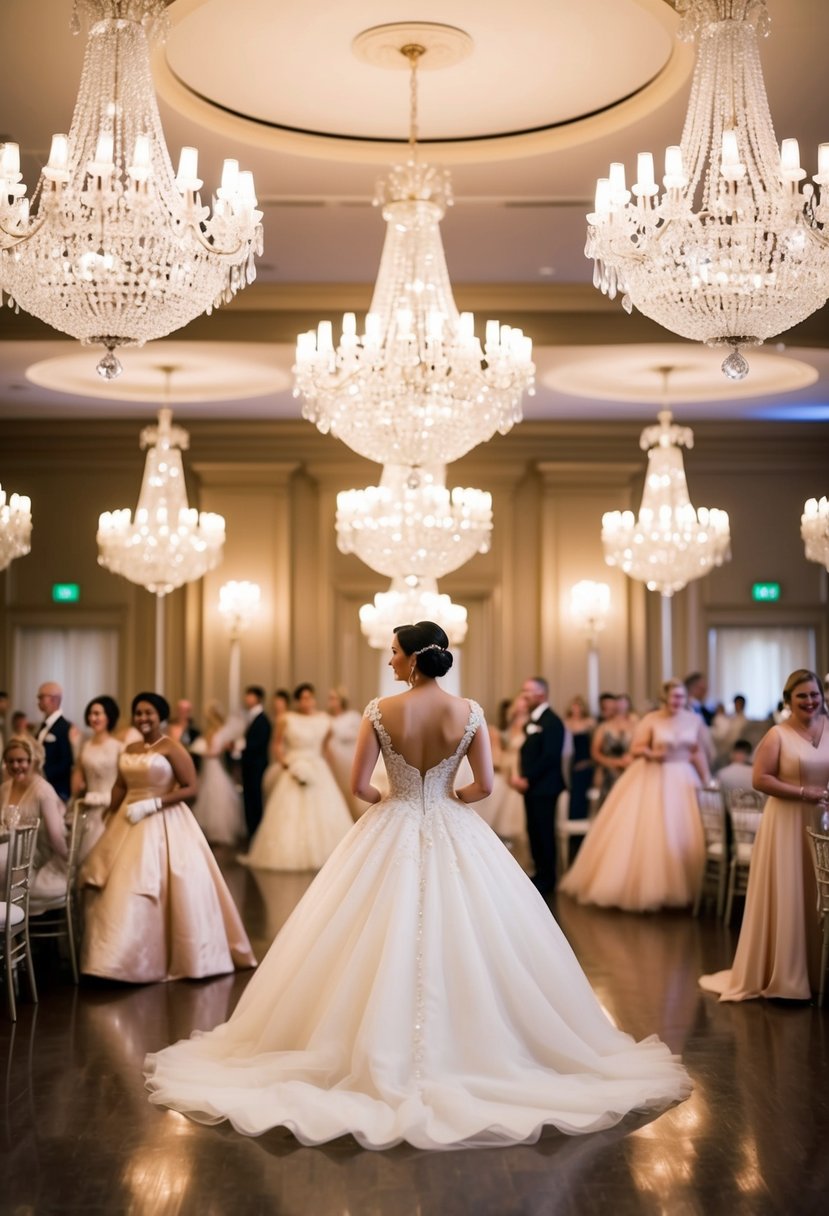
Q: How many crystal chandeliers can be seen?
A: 9